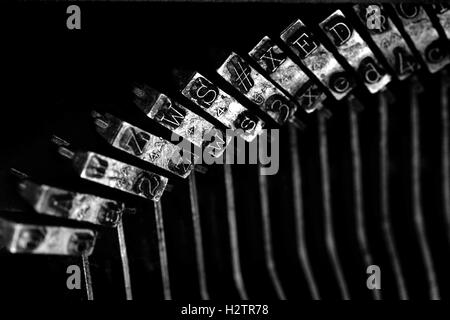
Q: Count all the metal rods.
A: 12